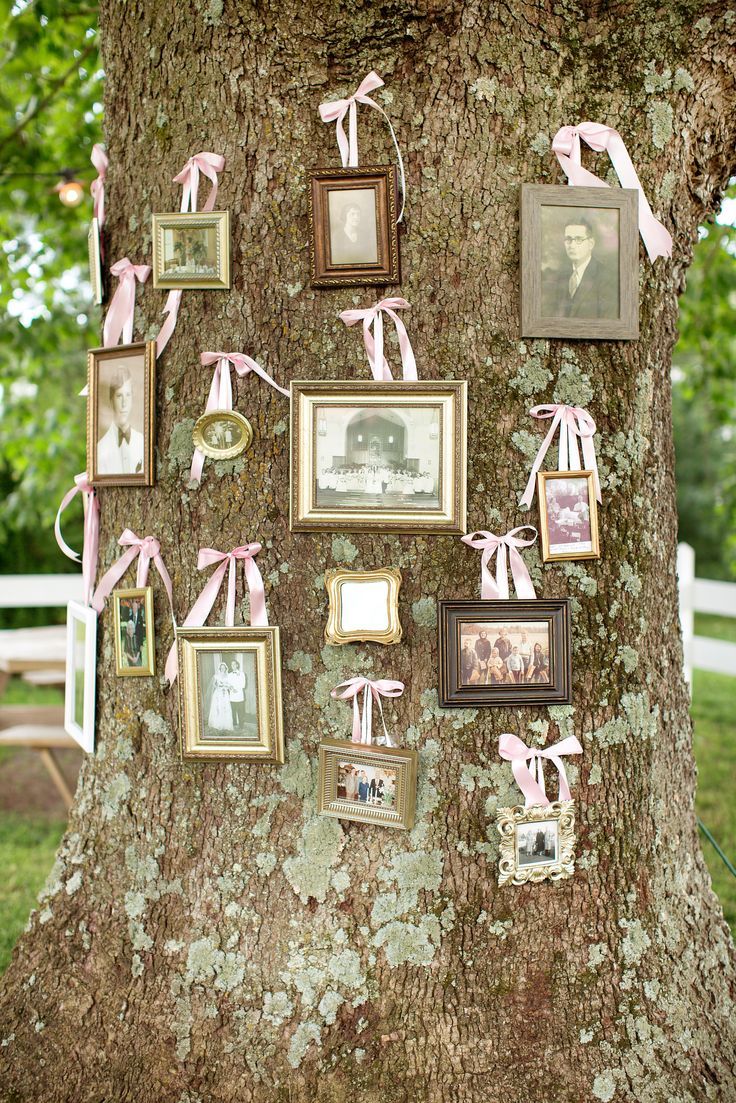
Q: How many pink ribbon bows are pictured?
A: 14